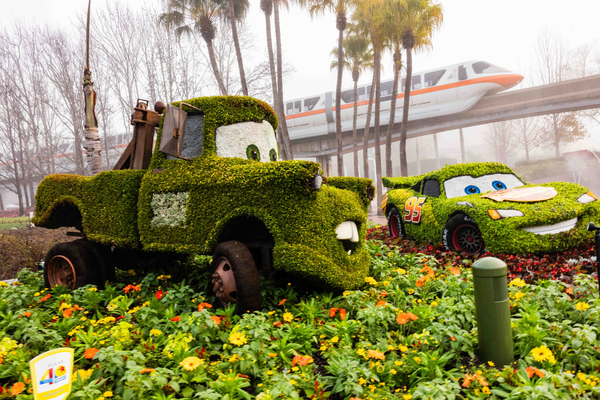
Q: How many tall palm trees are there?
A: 10